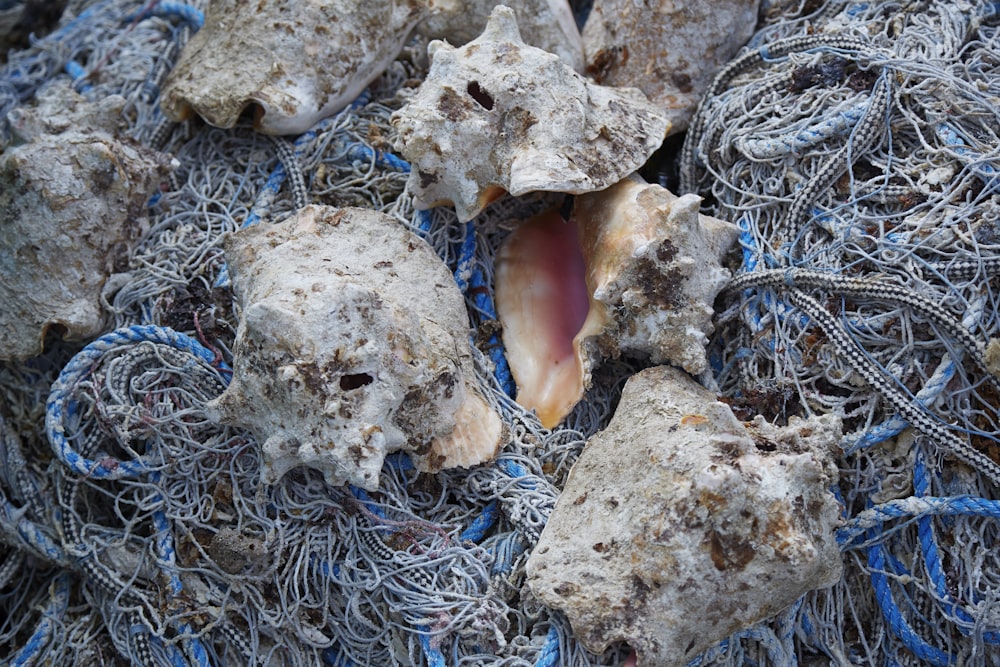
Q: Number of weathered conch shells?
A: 8